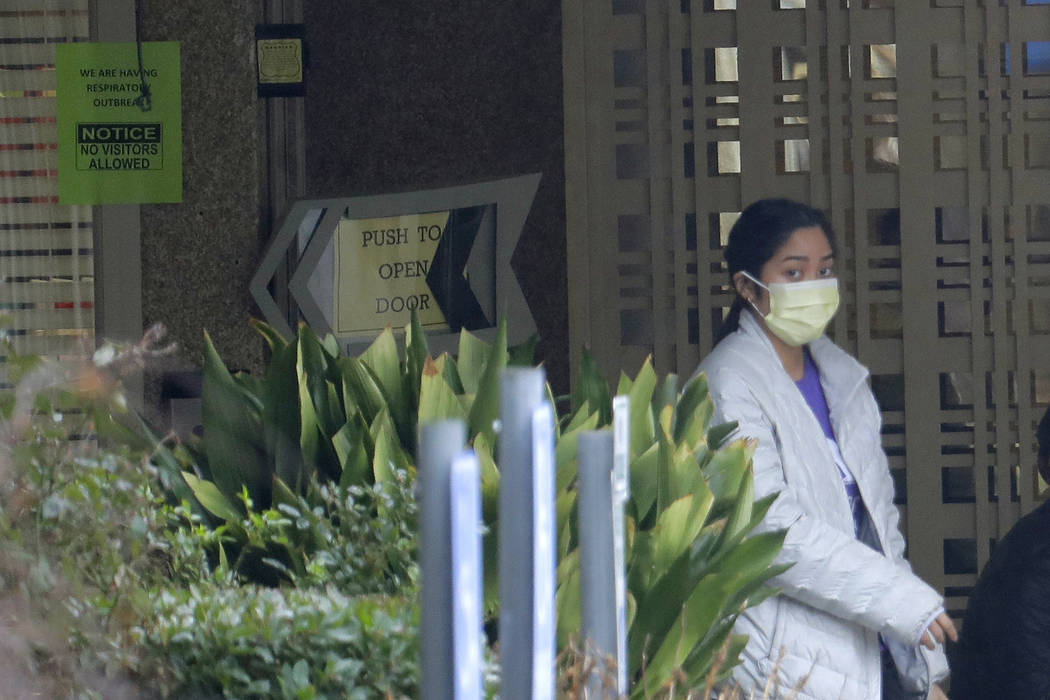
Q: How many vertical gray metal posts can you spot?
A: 3